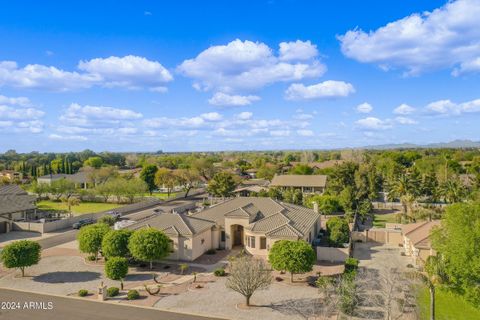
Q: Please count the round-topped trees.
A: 6